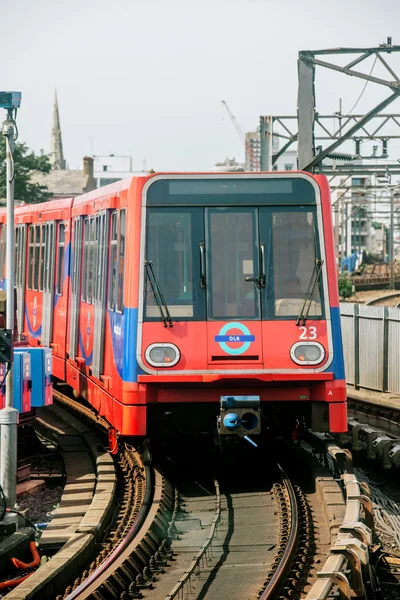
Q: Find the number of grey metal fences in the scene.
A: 1